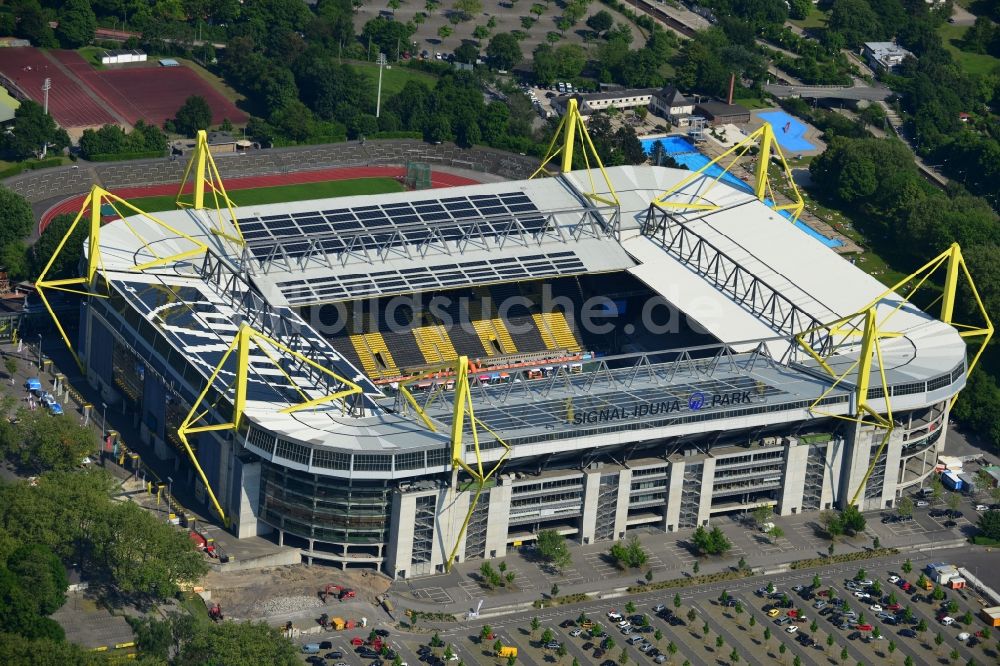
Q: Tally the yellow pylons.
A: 8